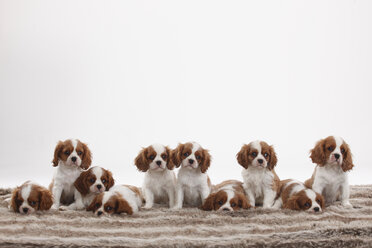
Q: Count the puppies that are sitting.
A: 5